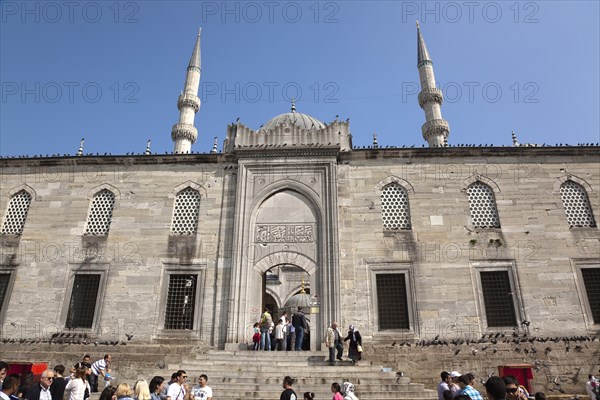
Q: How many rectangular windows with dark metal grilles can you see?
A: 6